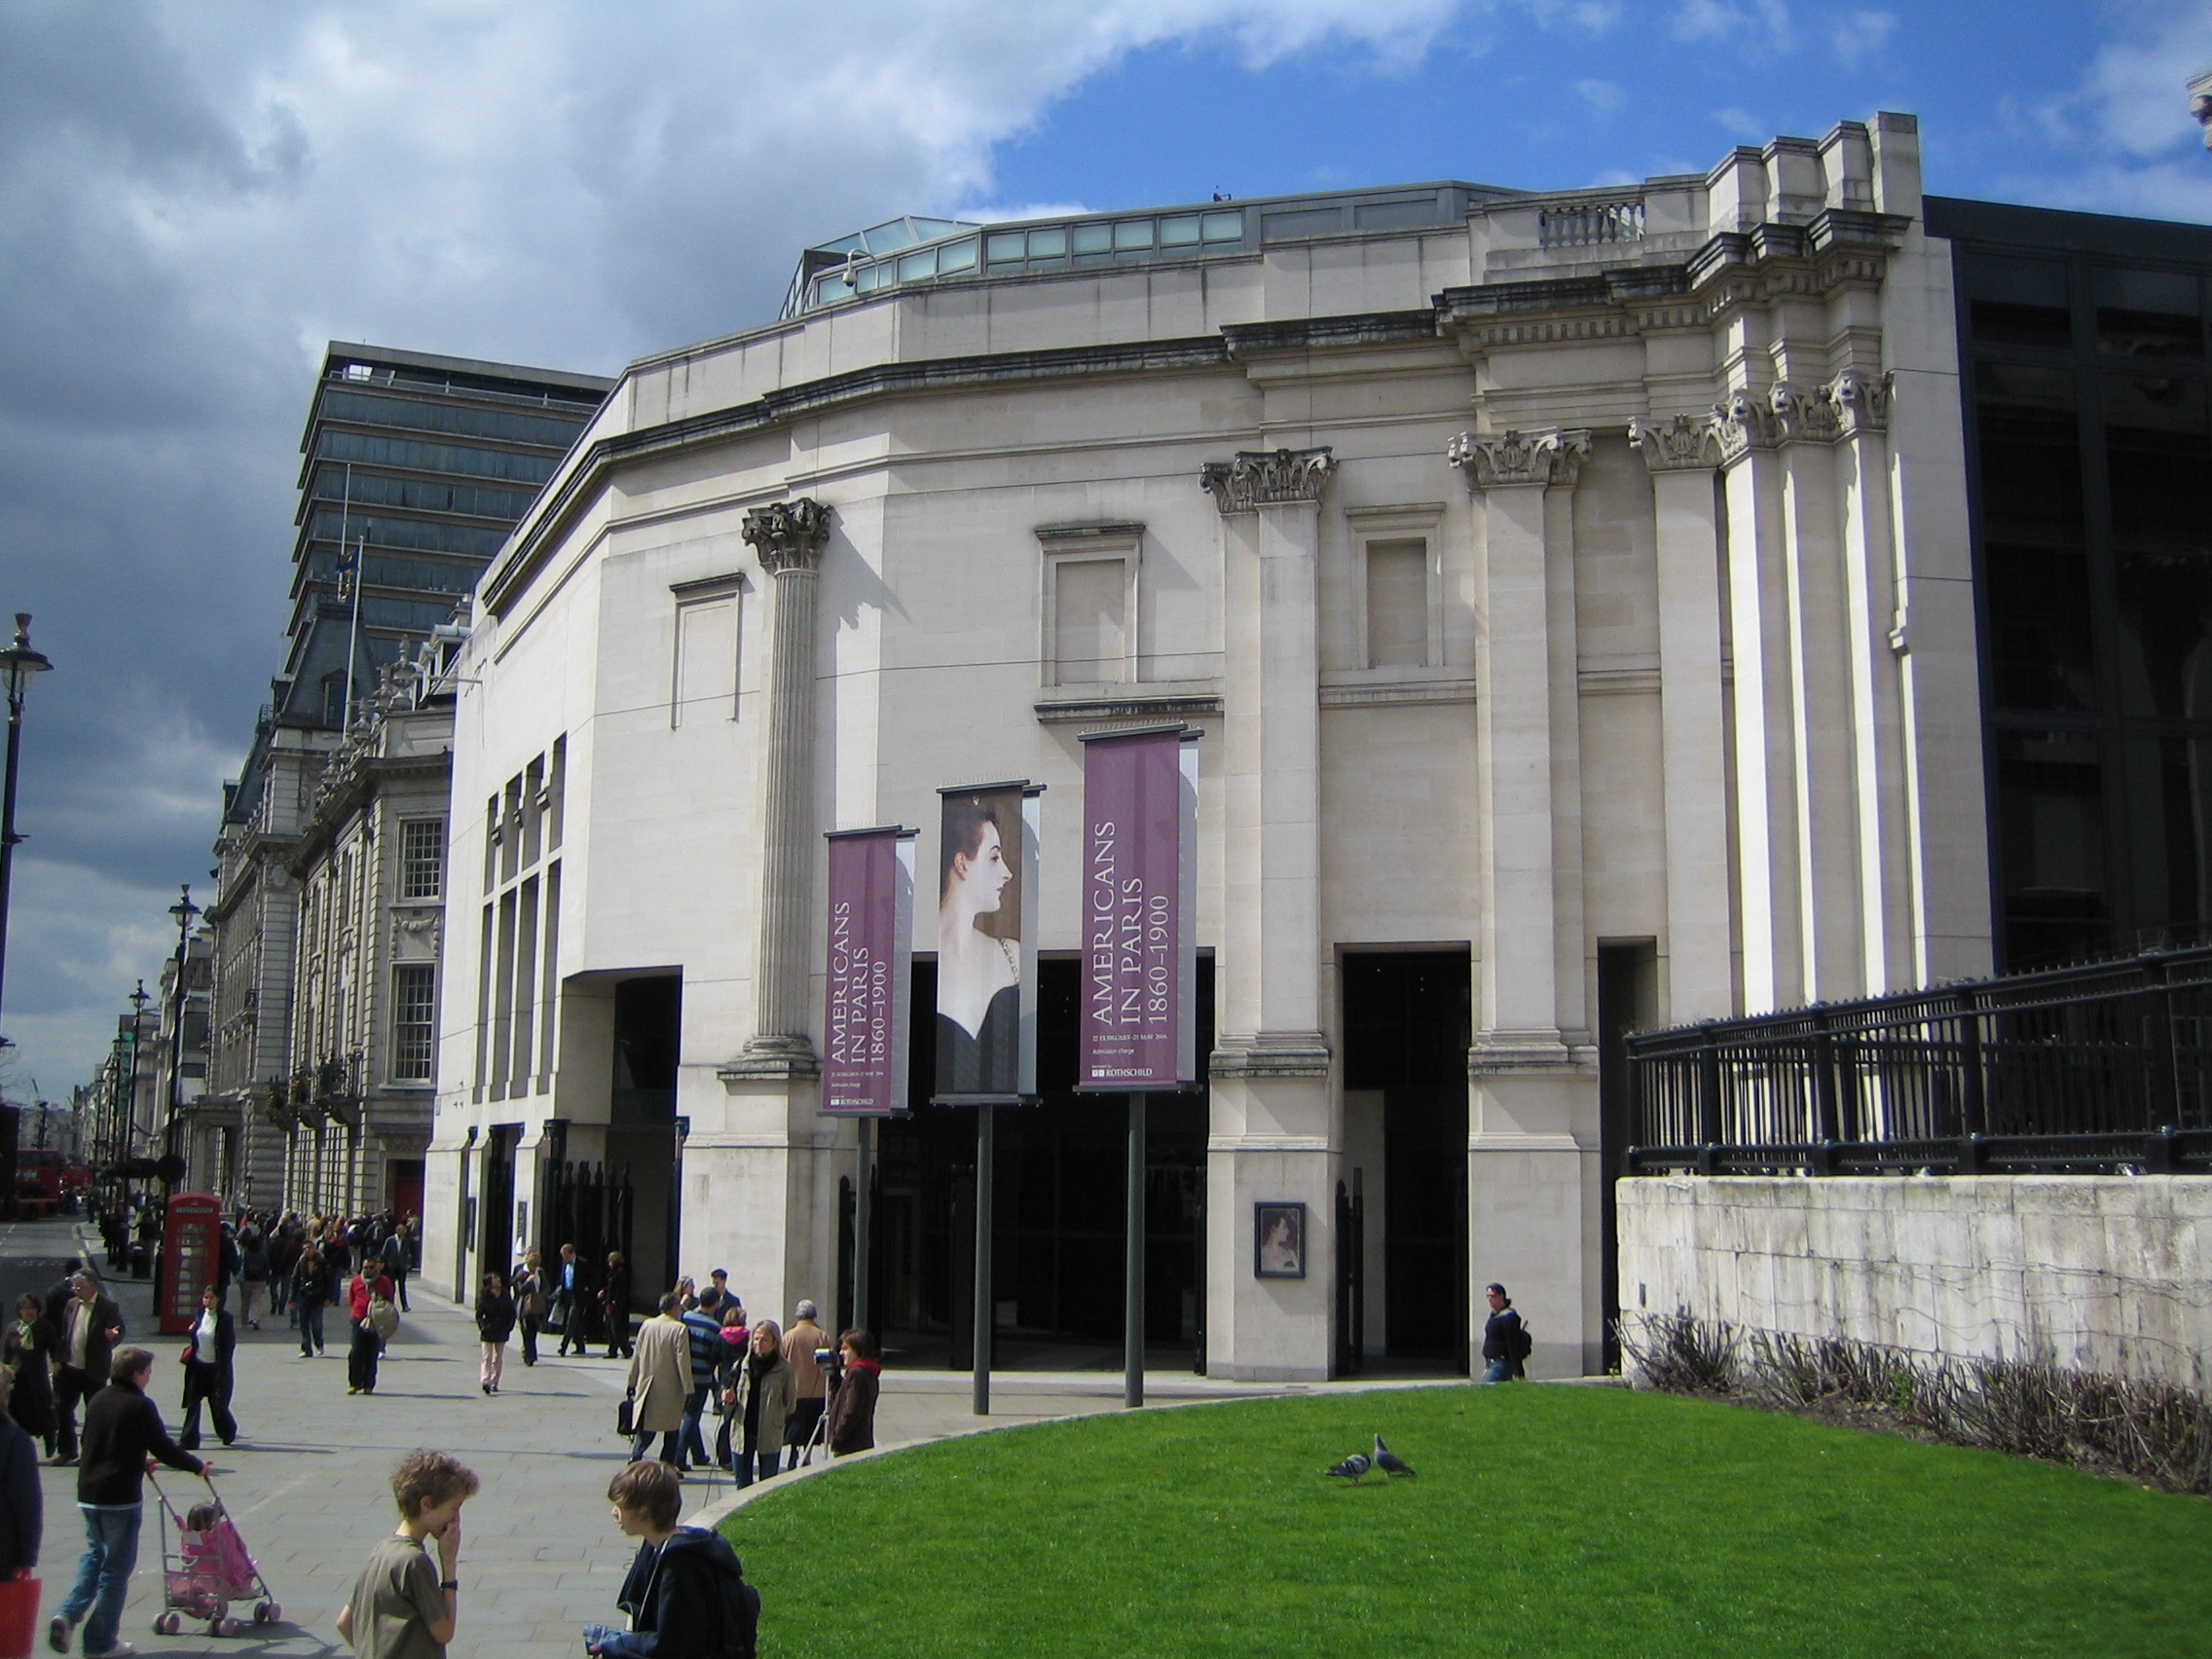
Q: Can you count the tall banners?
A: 3